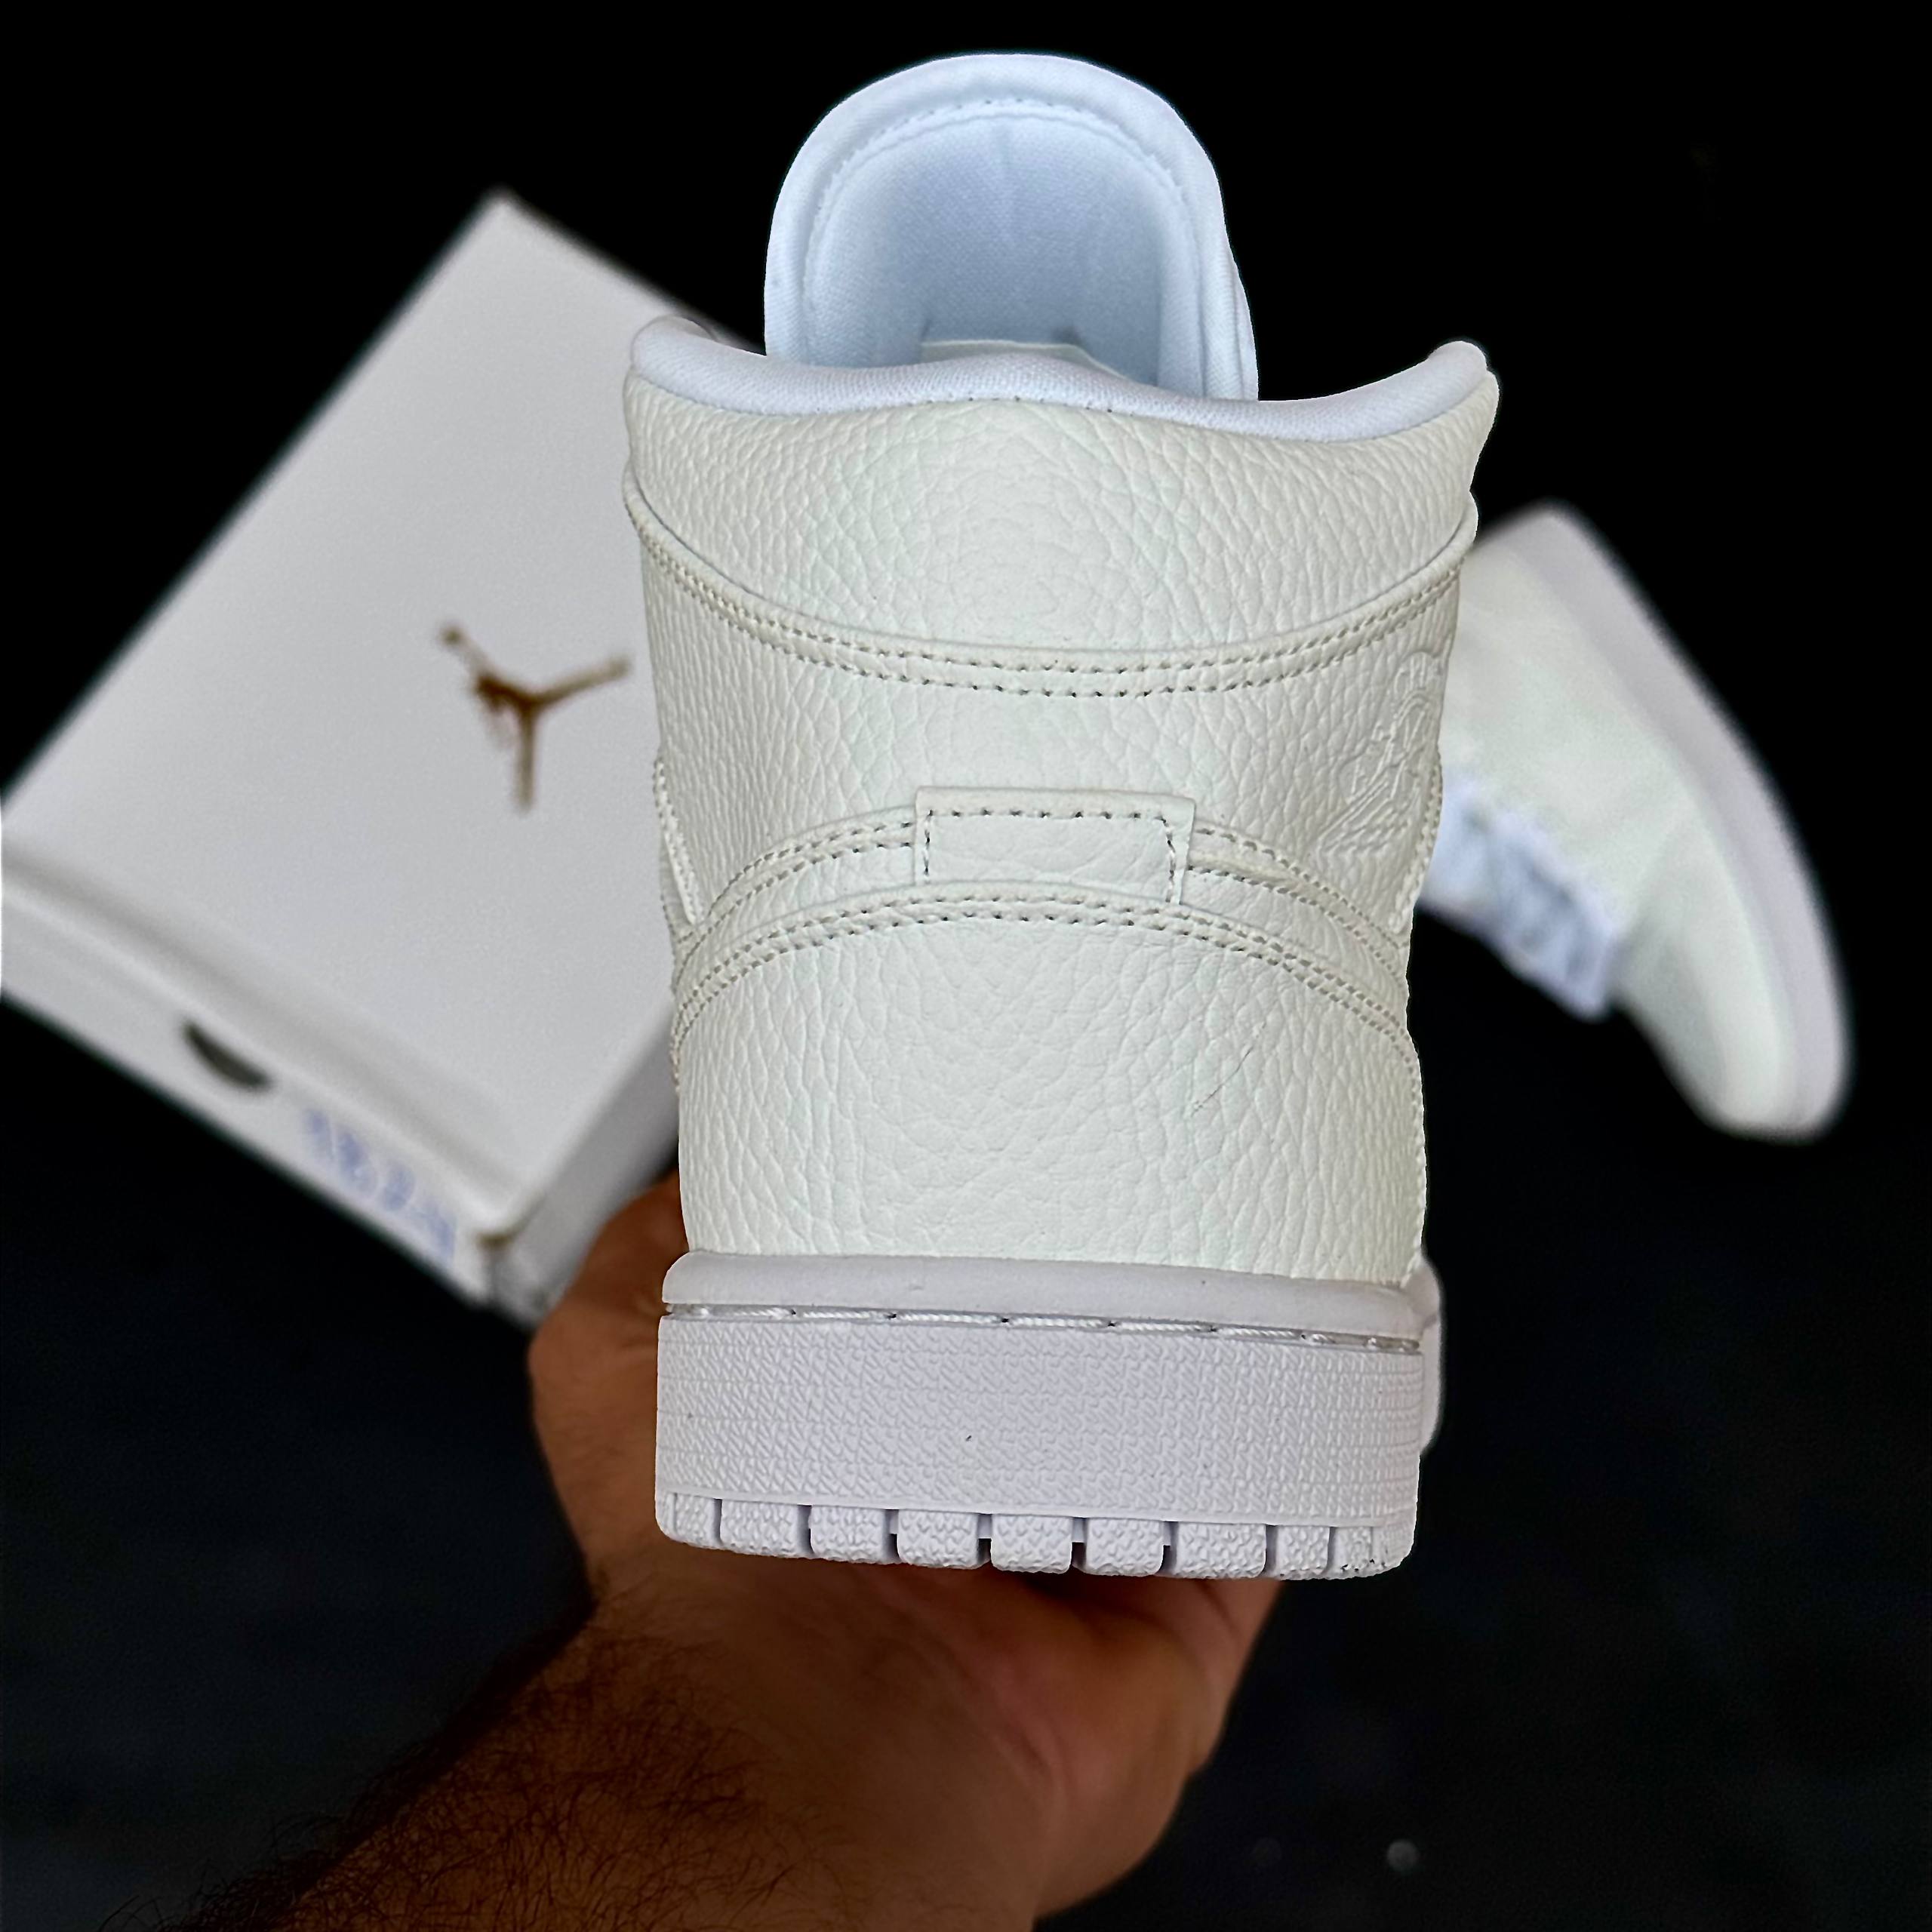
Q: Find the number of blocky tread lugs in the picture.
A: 9